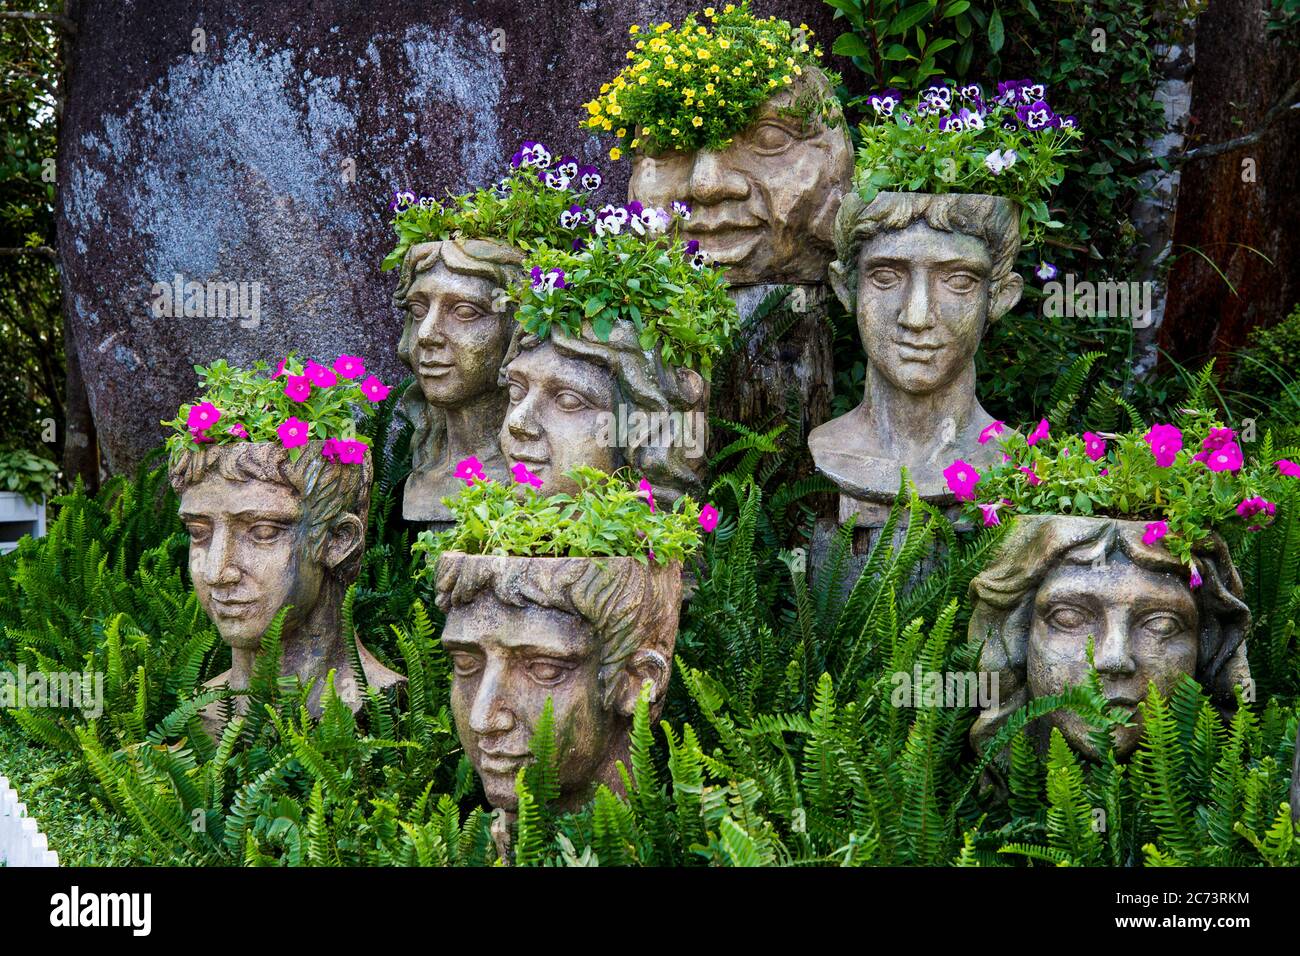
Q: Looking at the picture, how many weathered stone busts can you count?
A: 7